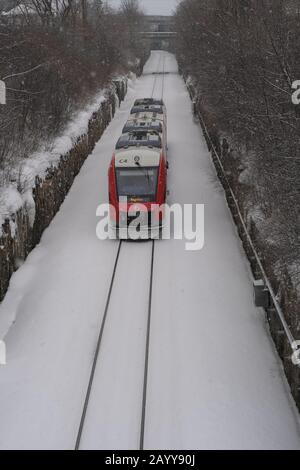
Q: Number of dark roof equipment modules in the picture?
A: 4